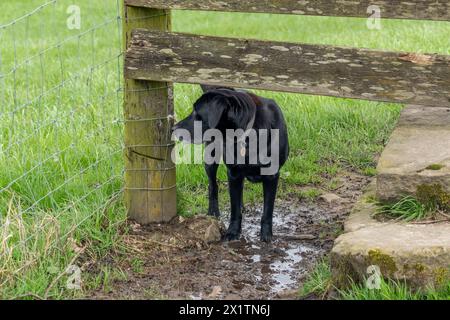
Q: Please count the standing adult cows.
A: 0